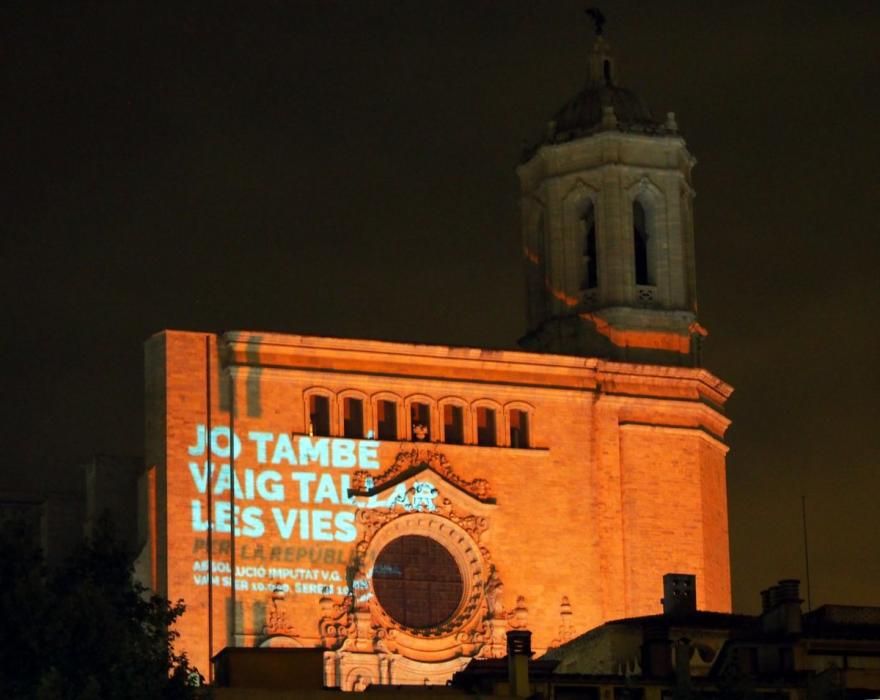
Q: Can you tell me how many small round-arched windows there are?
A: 7